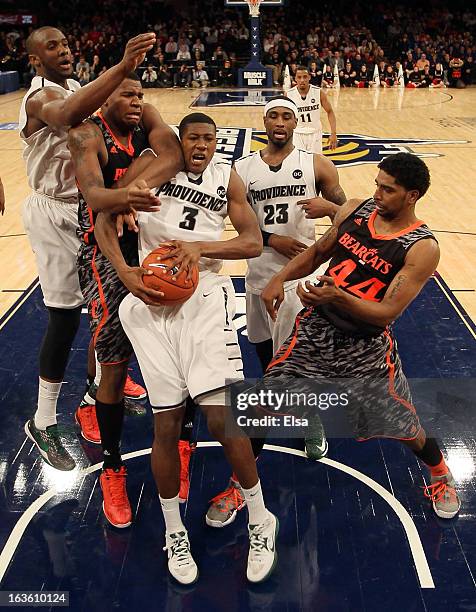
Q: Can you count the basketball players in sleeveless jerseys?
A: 6